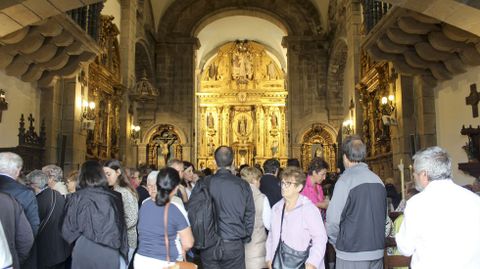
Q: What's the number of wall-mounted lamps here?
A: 4